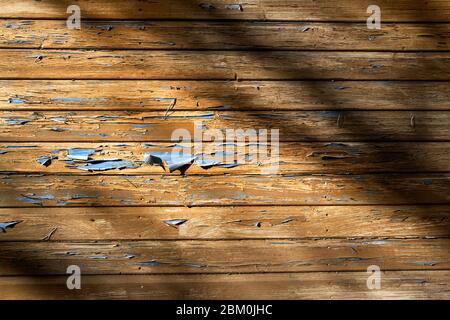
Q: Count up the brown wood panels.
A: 10